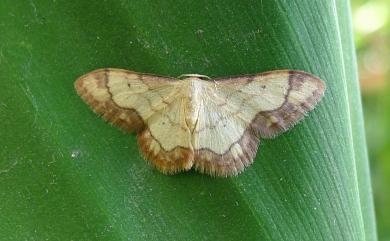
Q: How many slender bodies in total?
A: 1